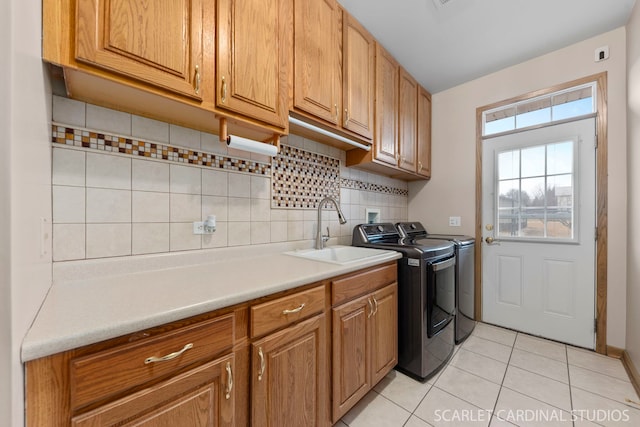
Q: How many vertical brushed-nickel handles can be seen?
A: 11